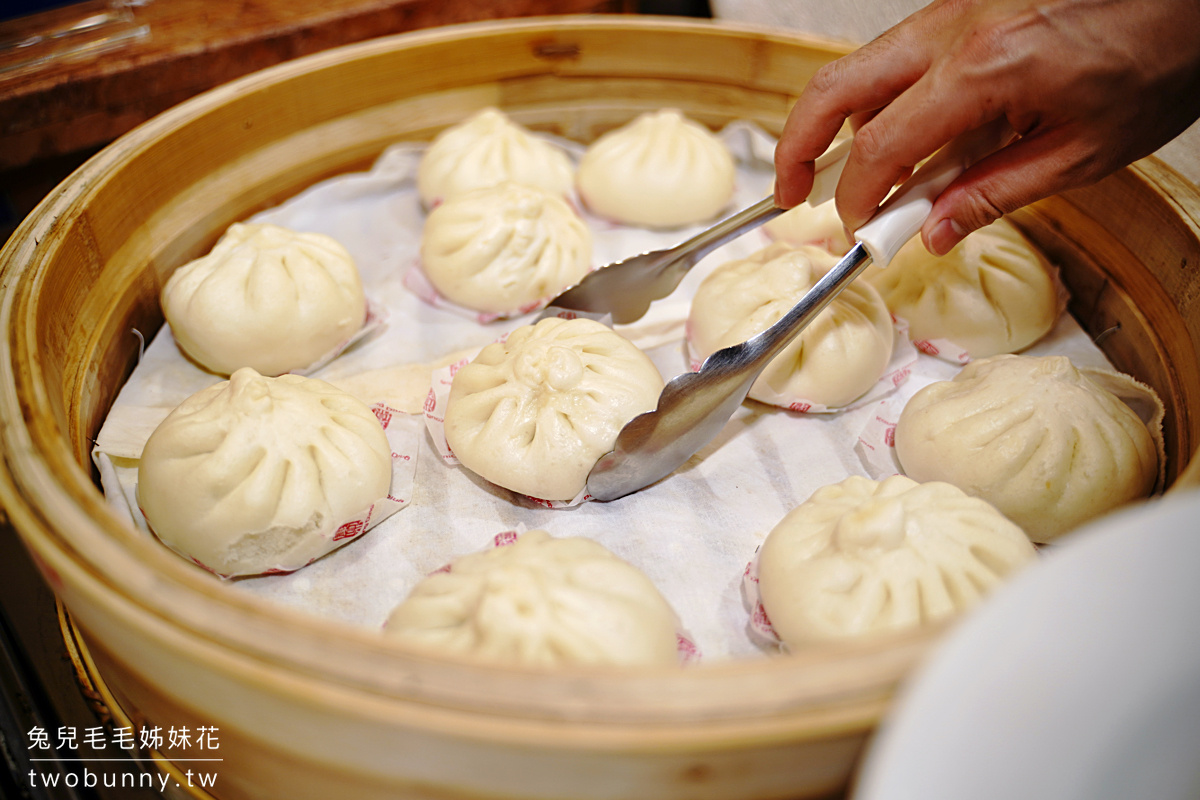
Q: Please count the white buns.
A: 12